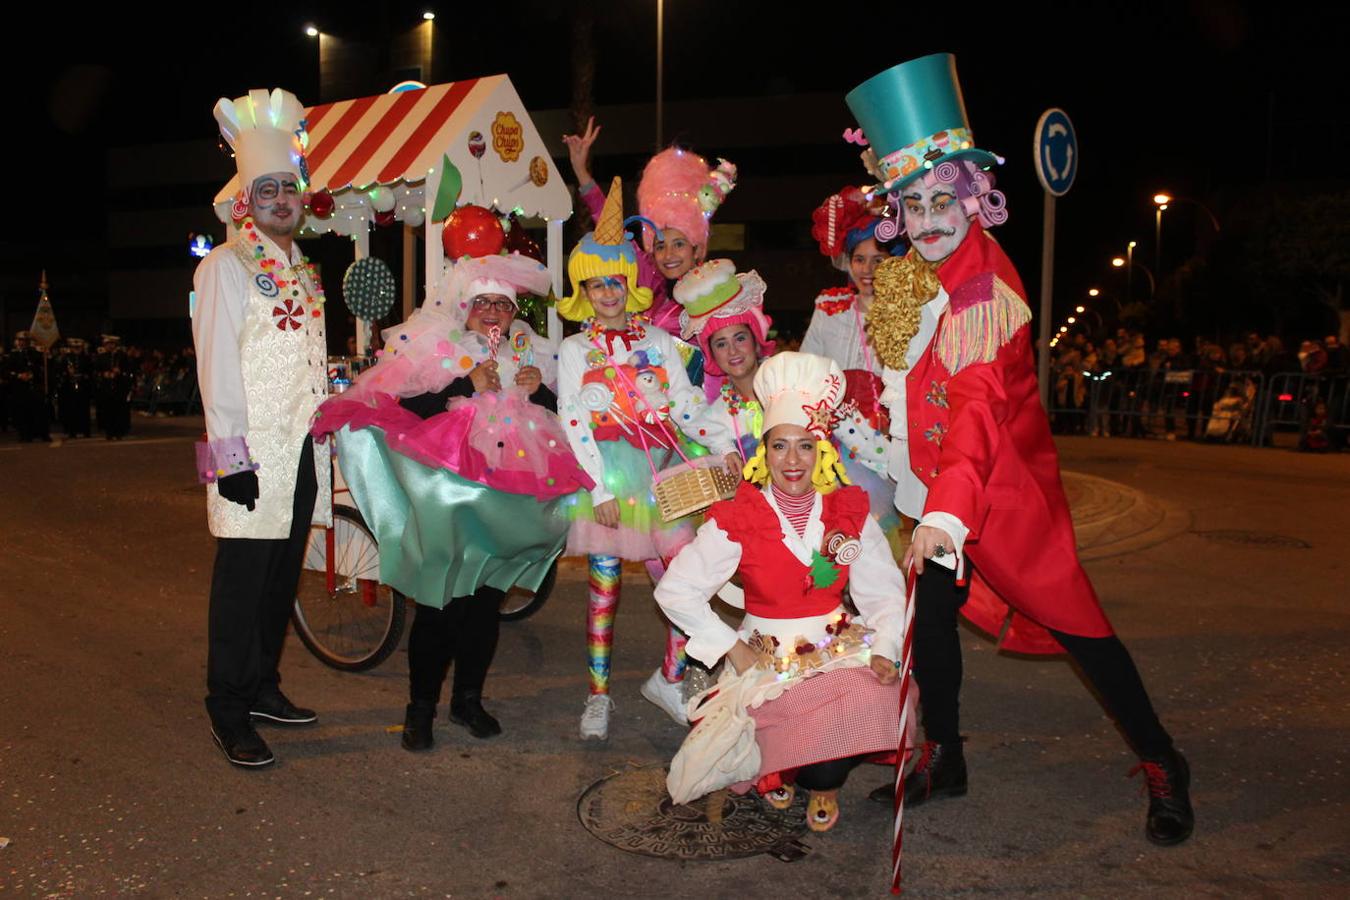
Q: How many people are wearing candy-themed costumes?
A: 8